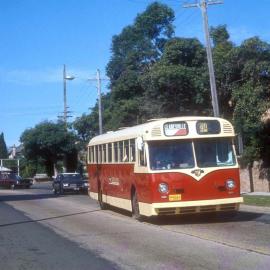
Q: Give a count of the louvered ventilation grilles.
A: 2